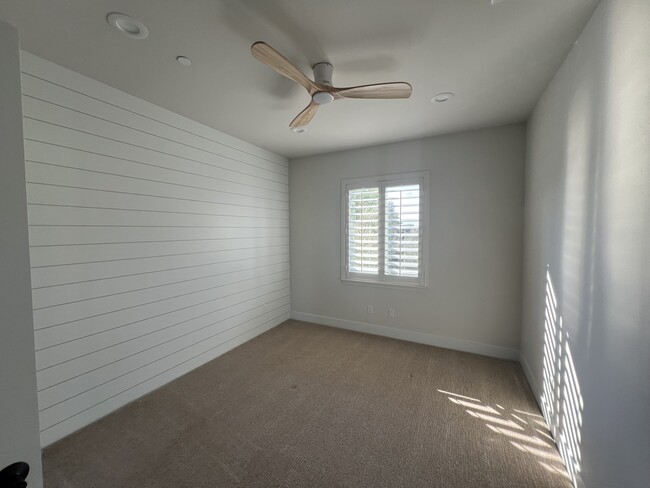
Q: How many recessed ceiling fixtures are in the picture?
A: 3